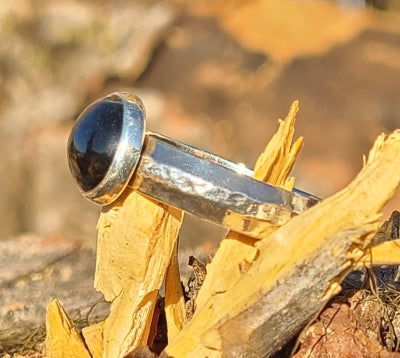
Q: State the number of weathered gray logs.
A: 1